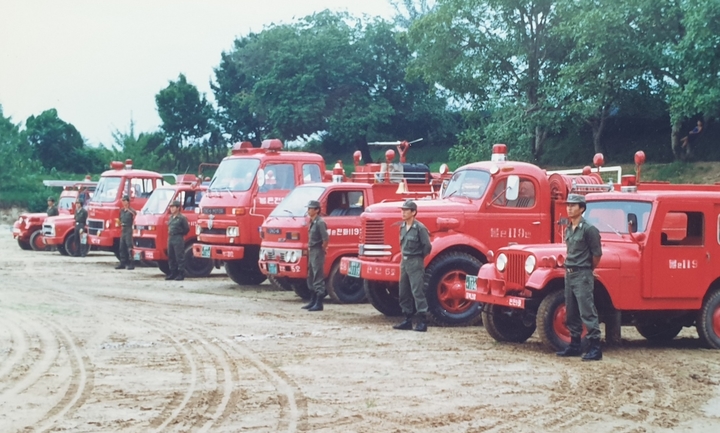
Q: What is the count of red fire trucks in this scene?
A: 8